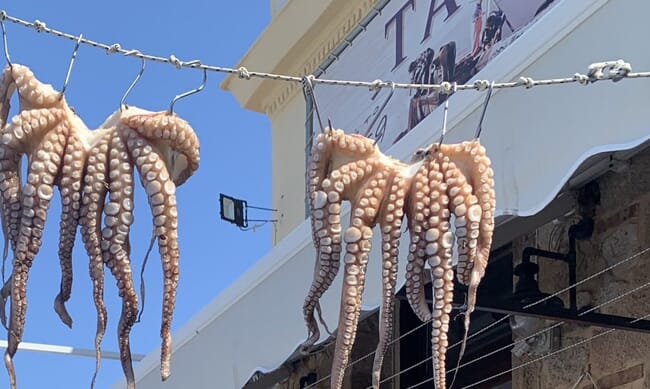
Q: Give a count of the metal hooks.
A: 8